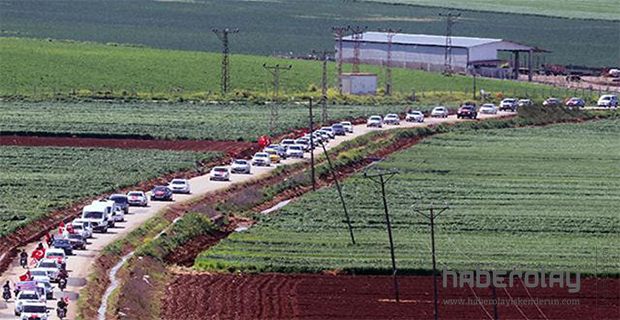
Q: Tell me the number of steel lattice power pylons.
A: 7